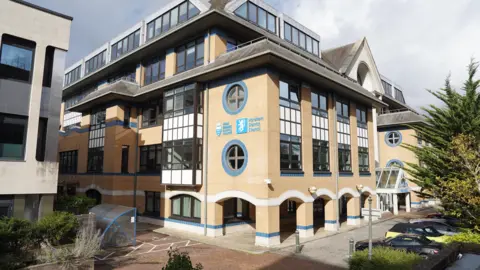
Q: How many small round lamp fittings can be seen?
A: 2